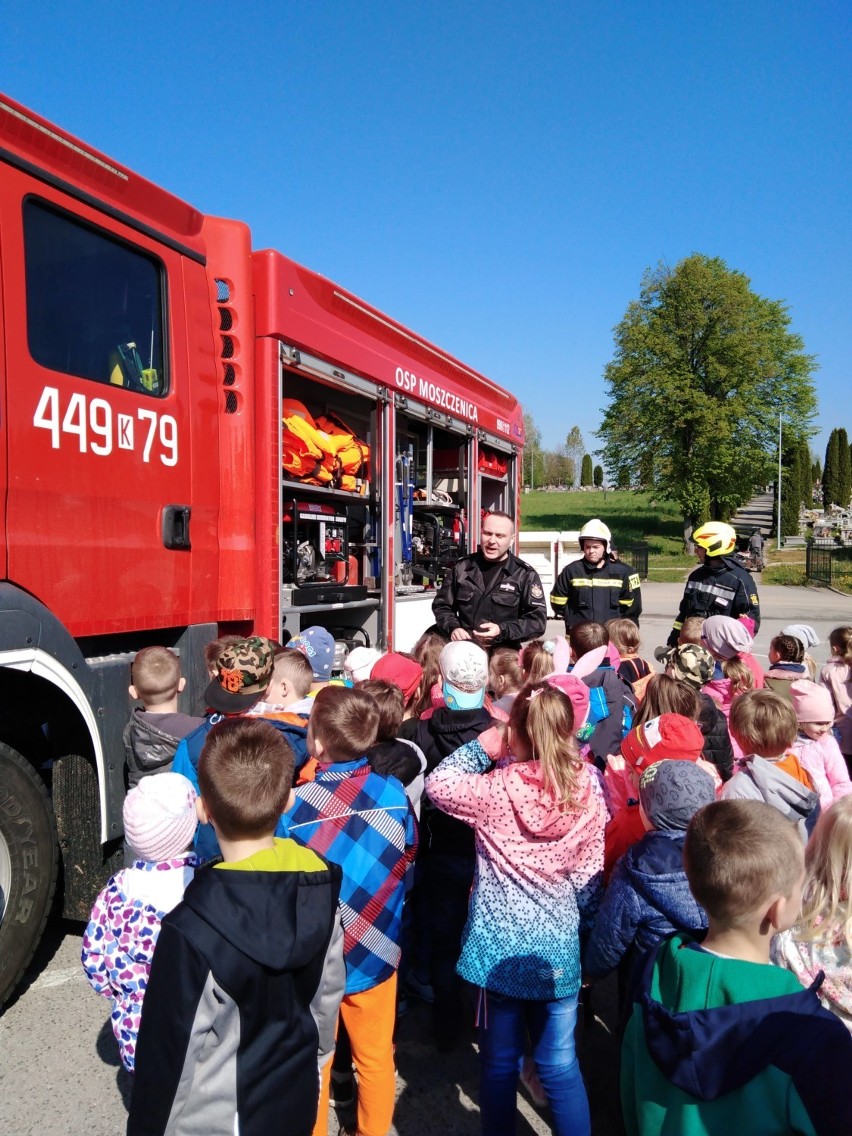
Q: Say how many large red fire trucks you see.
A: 1